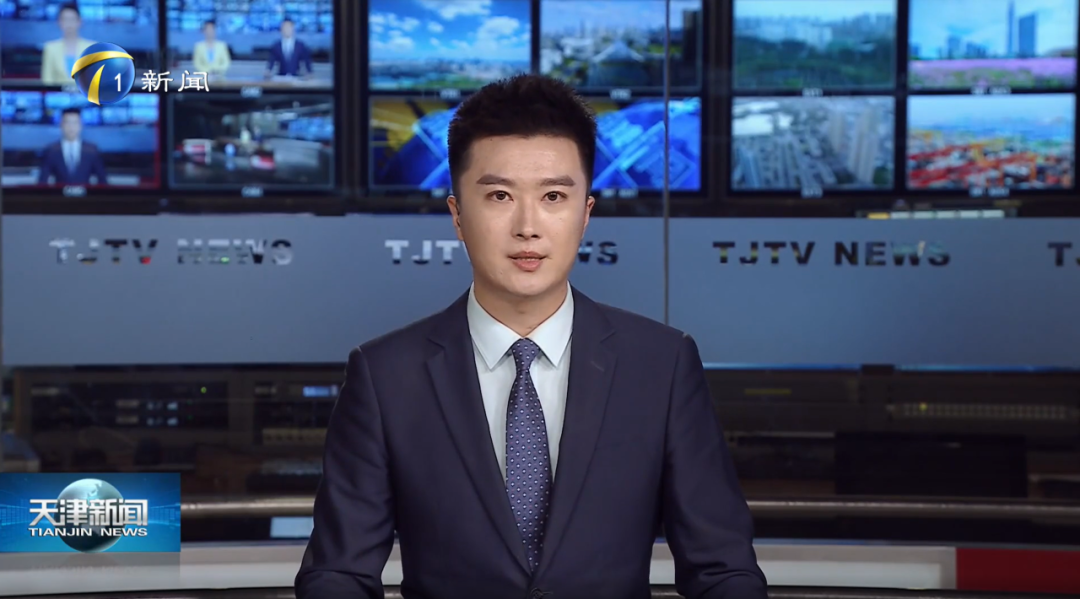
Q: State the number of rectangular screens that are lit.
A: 12